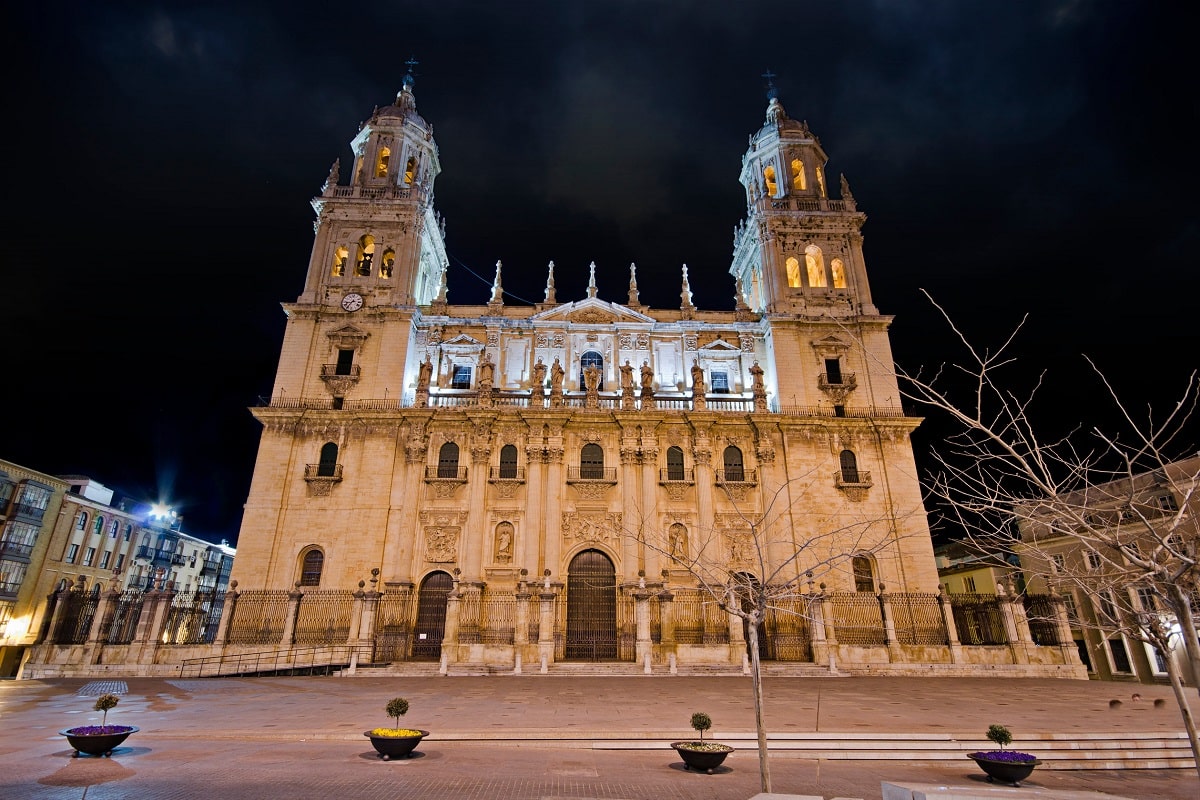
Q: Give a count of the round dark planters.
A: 4